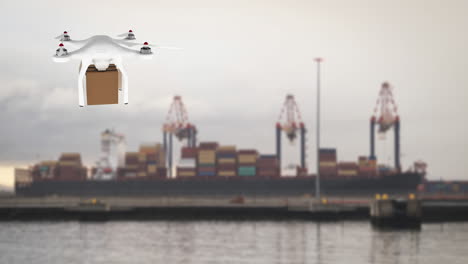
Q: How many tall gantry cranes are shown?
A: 3